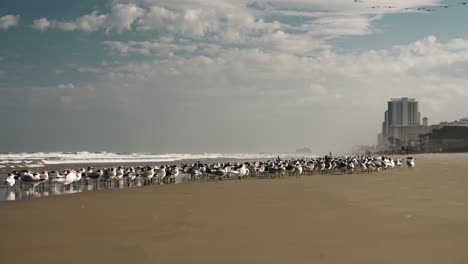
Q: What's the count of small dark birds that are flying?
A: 8